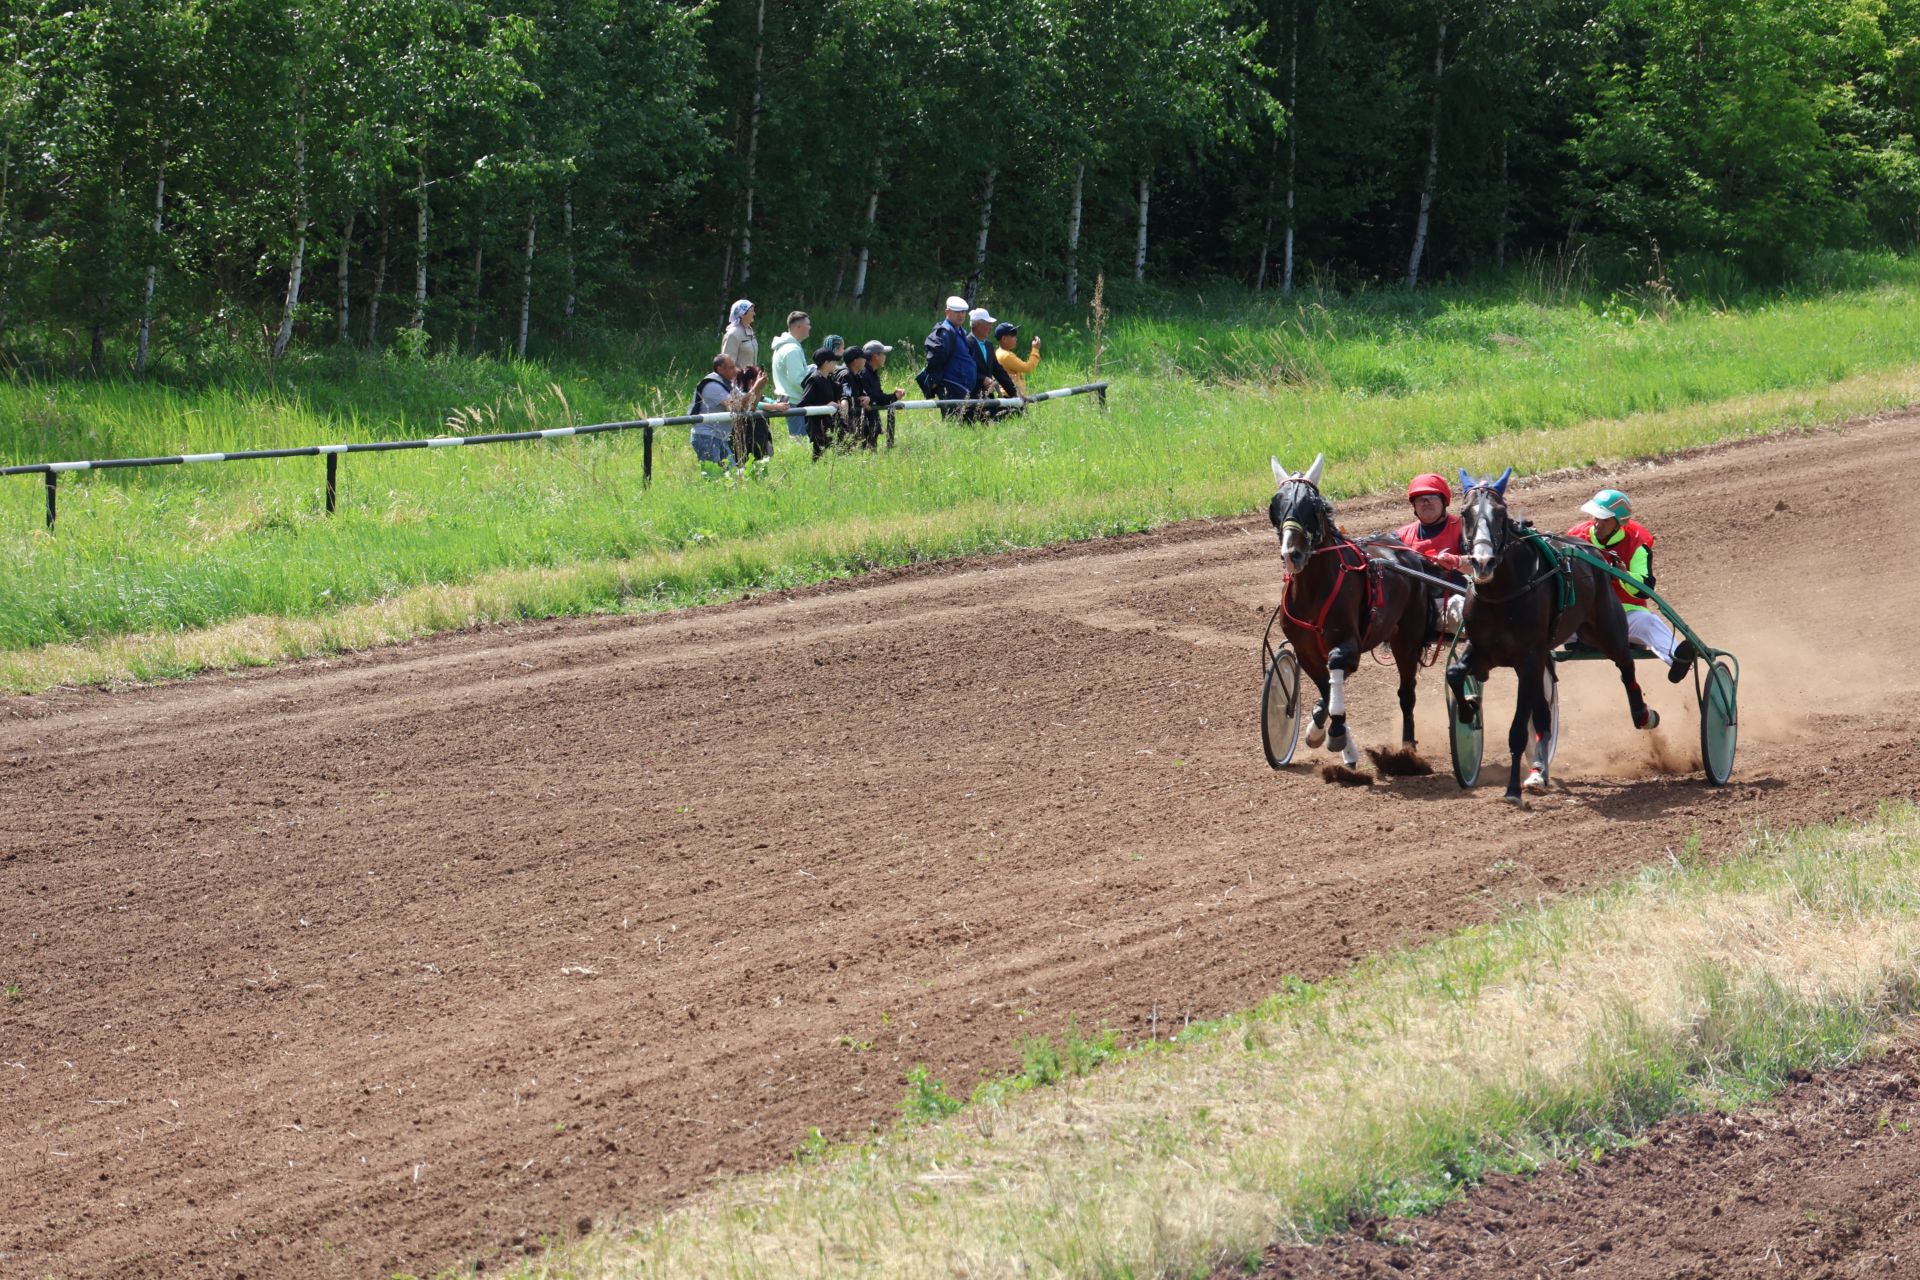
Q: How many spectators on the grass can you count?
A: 11